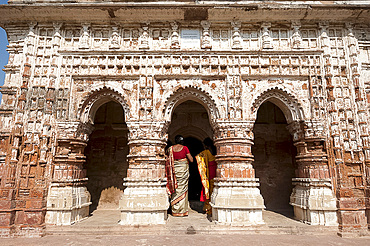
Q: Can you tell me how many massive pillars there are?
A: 4